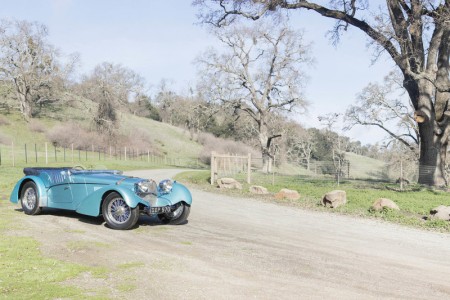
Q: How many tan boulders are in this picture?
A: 6